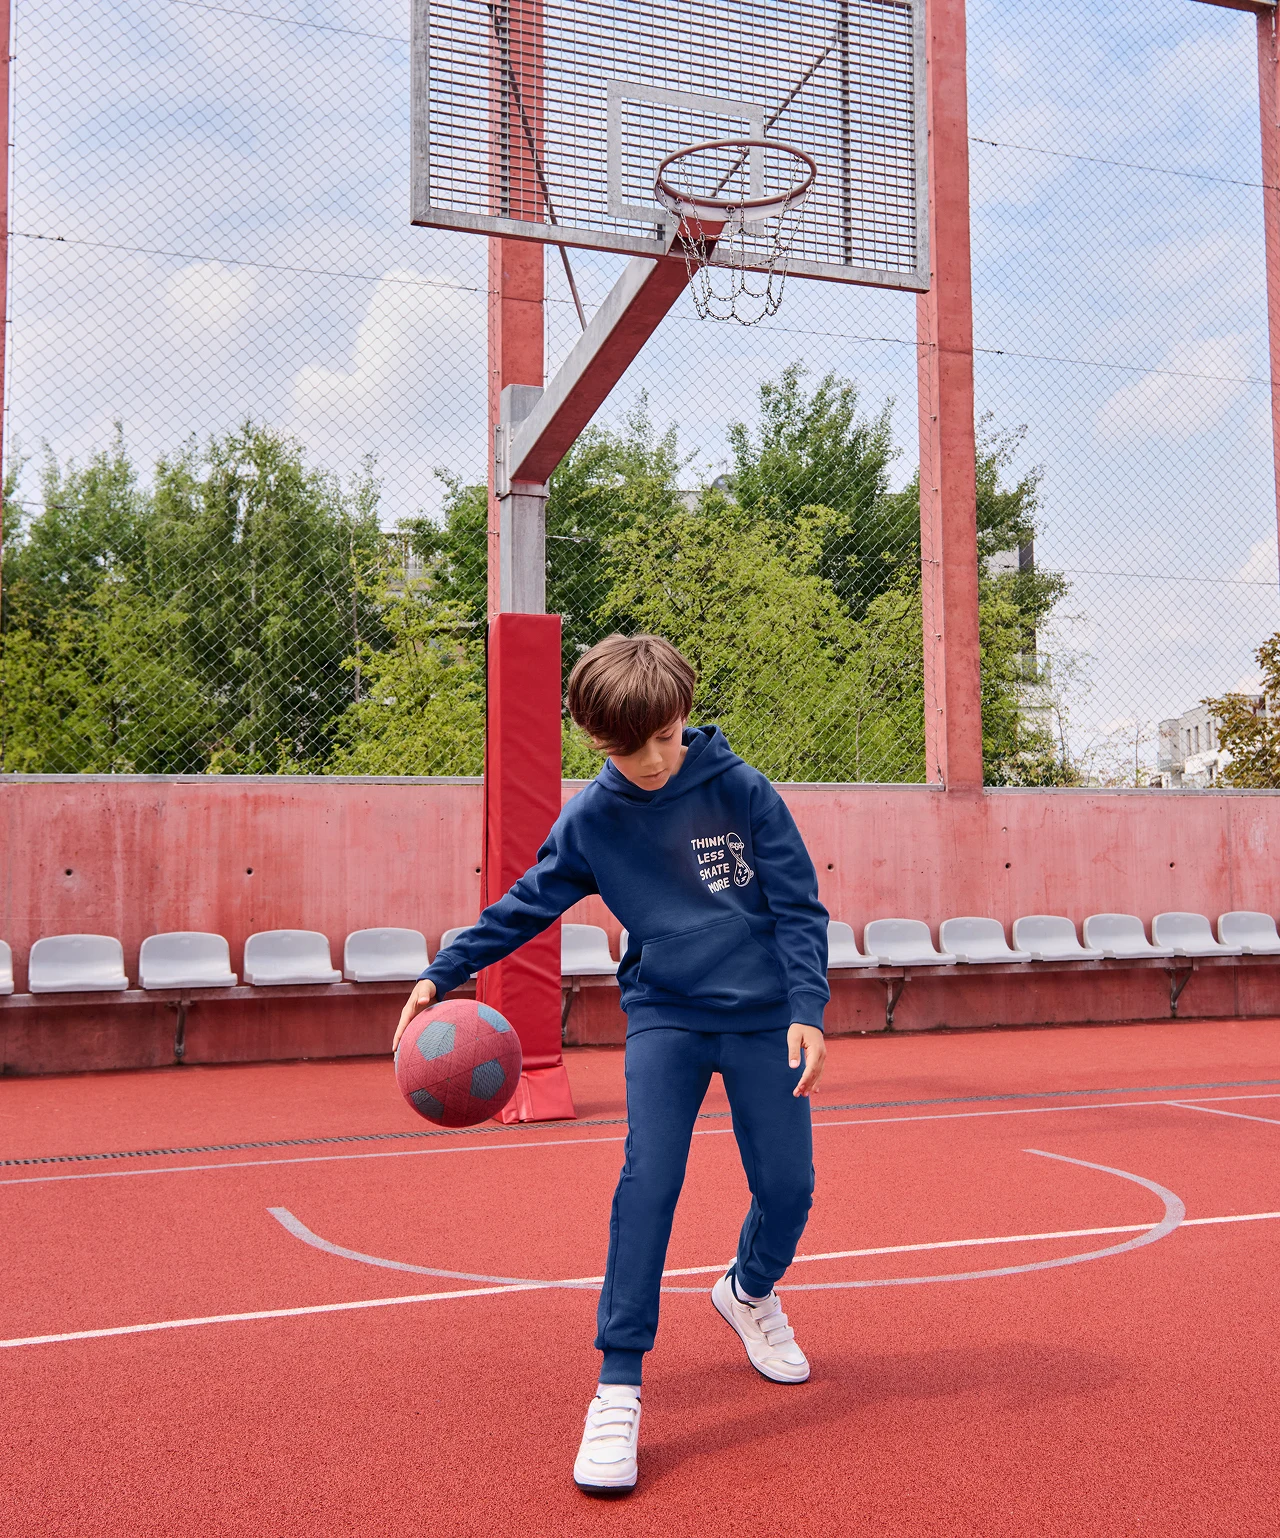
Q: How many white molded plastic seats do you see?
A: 15